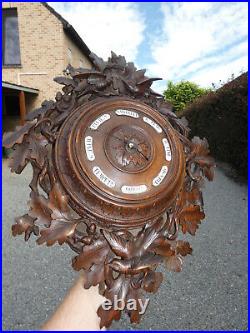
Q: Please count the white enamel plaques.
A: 8